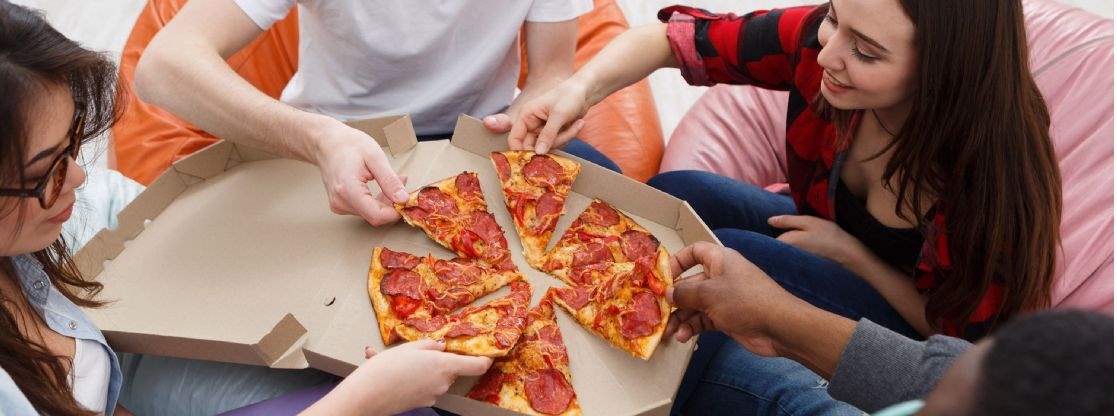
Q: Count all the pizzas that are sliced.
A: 1